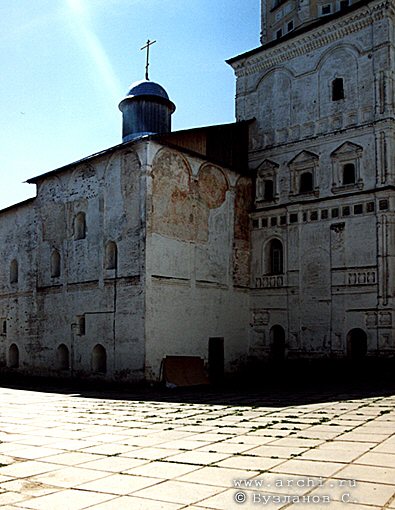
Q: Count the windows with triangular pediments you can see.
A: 3